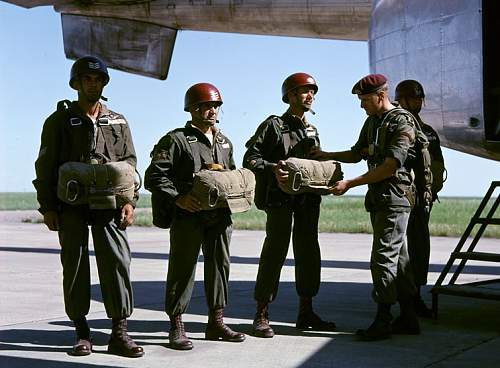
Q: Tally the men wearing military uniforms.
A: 5